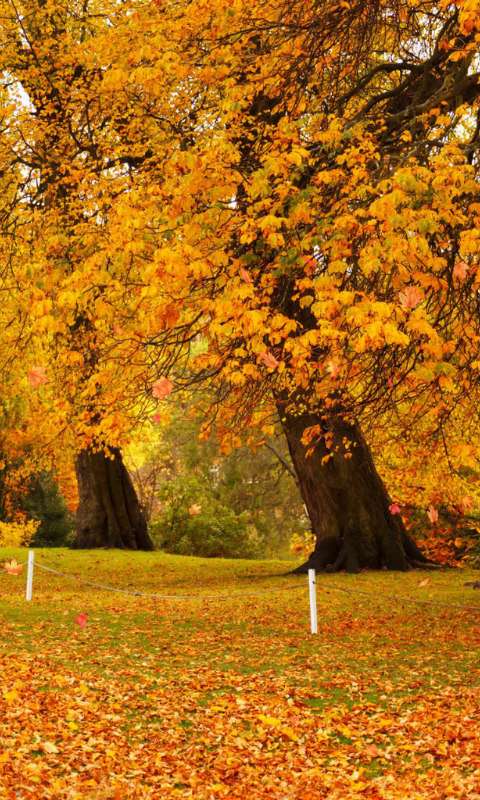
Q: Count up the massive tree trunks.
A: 2